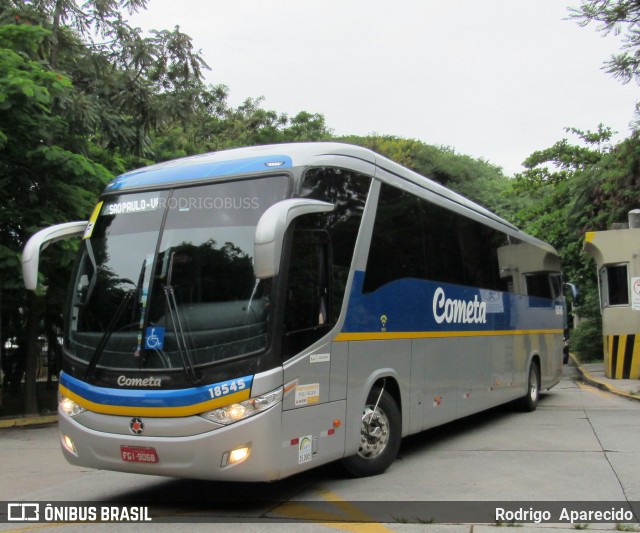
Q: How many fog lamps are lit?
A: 2